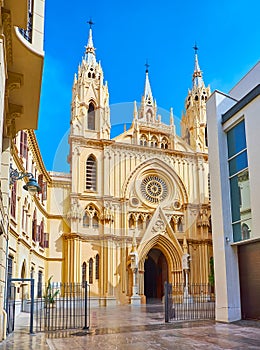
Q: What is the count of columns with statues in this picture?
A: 2